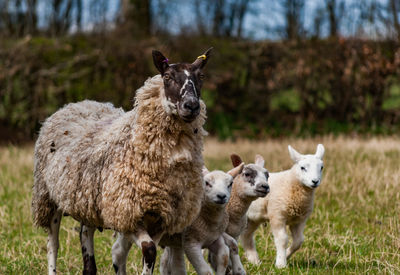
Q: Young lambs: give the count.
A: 3